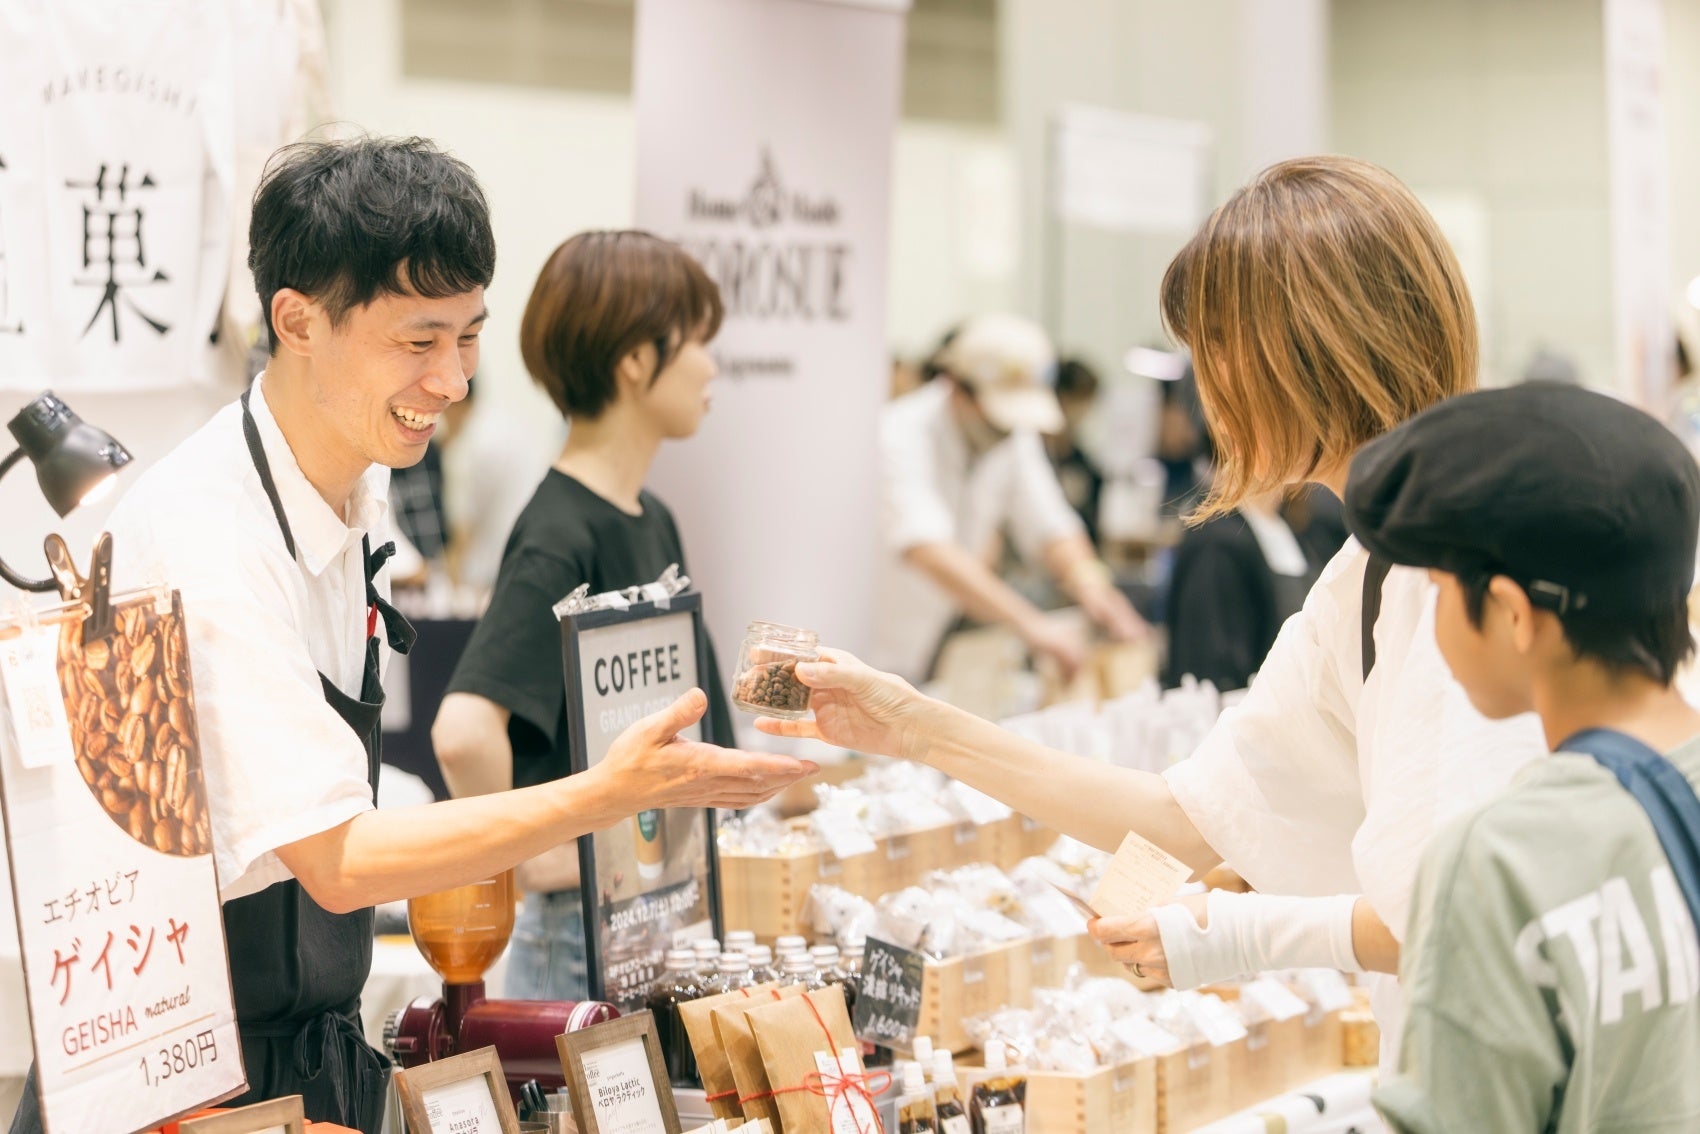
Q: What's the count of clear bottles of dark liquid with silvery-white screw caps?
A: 9